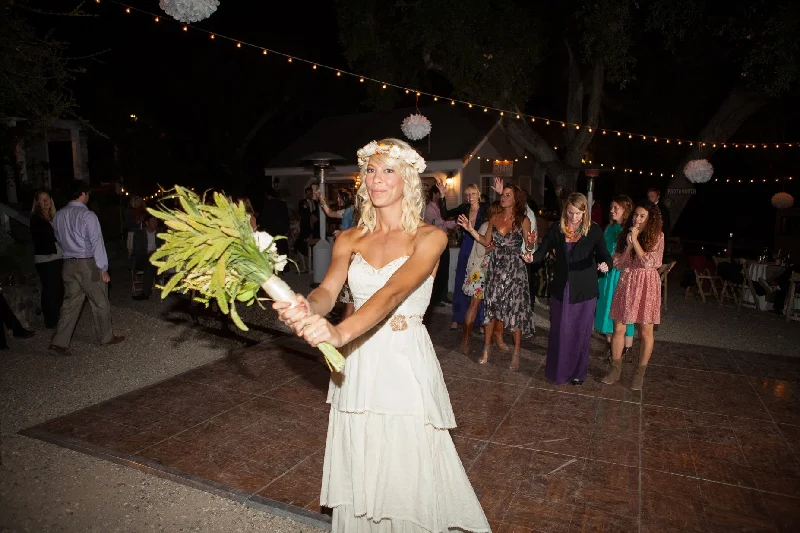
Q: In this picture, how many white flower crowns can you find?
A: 1